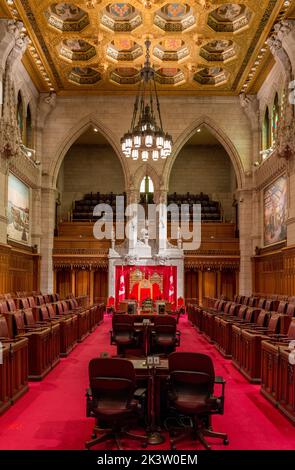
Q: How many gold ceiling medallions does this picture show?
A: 12